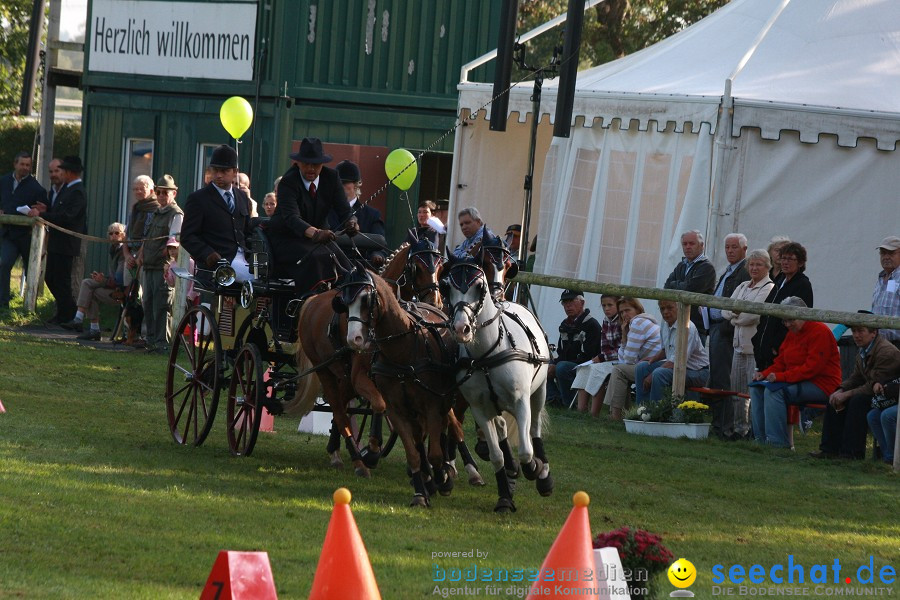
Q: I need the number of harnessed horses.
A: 4